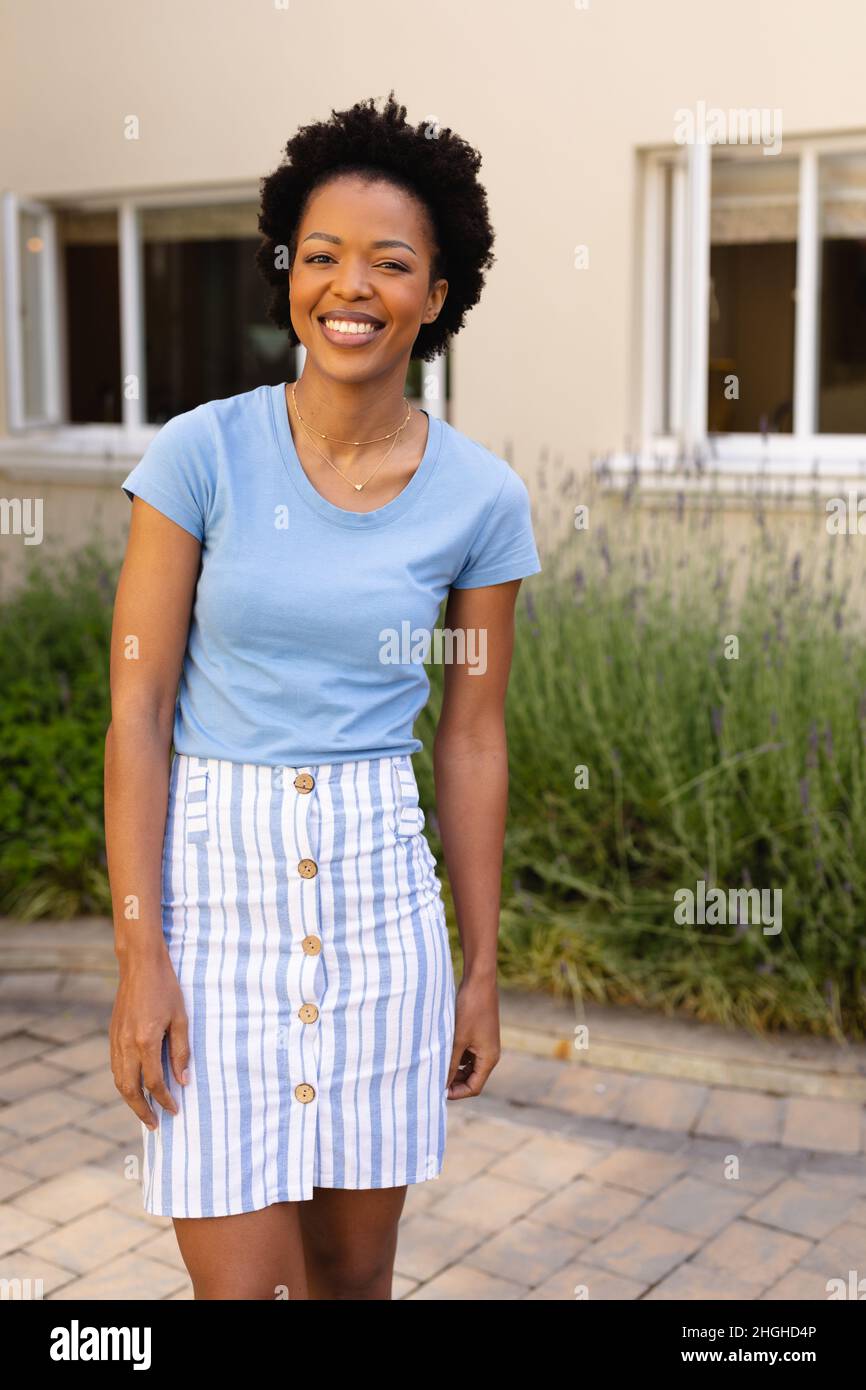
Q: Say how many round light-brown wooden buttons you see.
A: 5